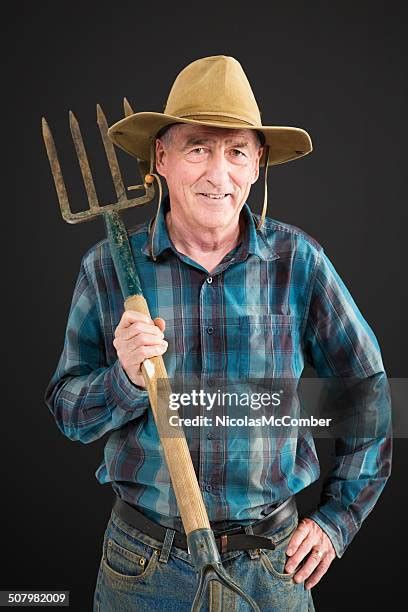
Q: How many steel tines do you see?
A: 4